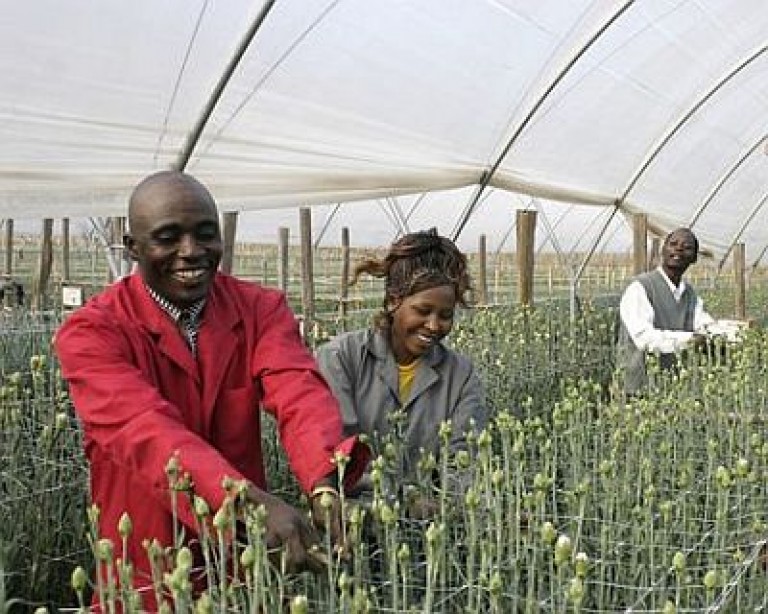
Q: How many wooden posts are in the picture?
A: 13